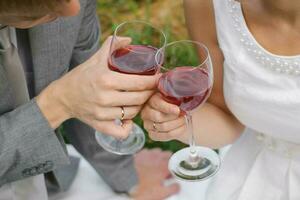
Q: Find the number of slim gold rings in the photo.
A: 2